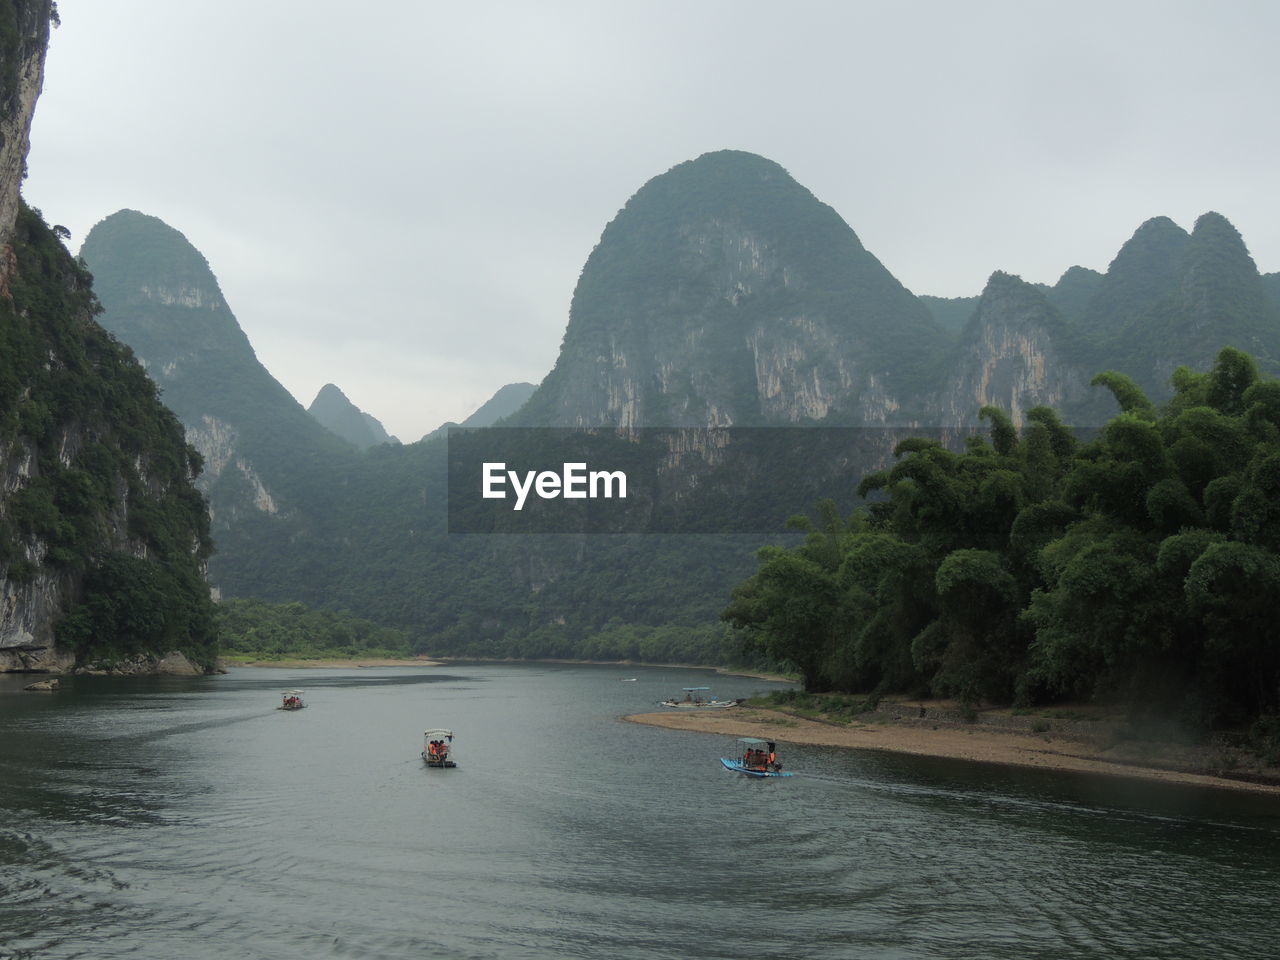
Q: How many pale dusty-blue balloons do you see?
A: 0